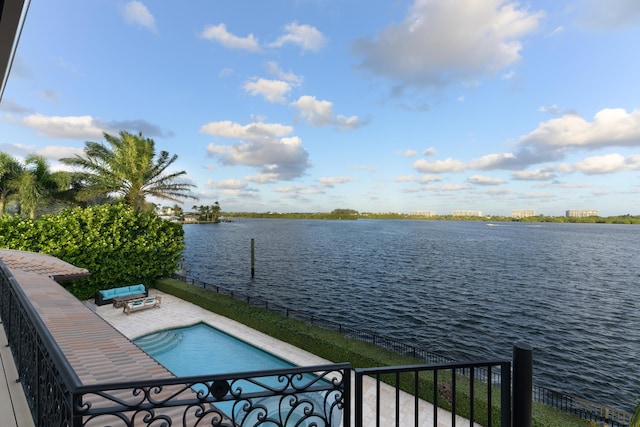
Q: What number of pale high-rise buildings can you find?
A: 4